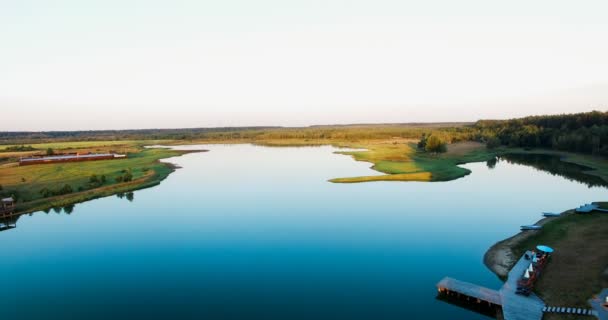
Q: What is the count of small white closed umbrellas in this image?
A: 2